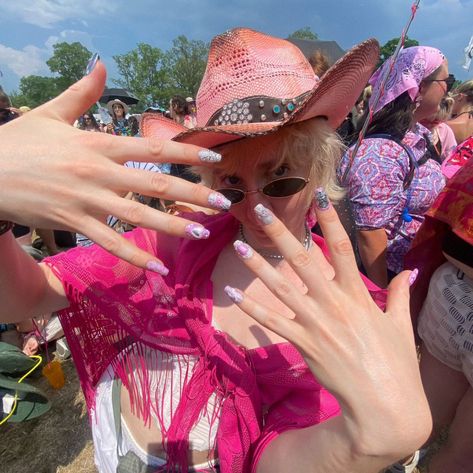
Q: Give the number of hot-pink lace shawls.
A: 1